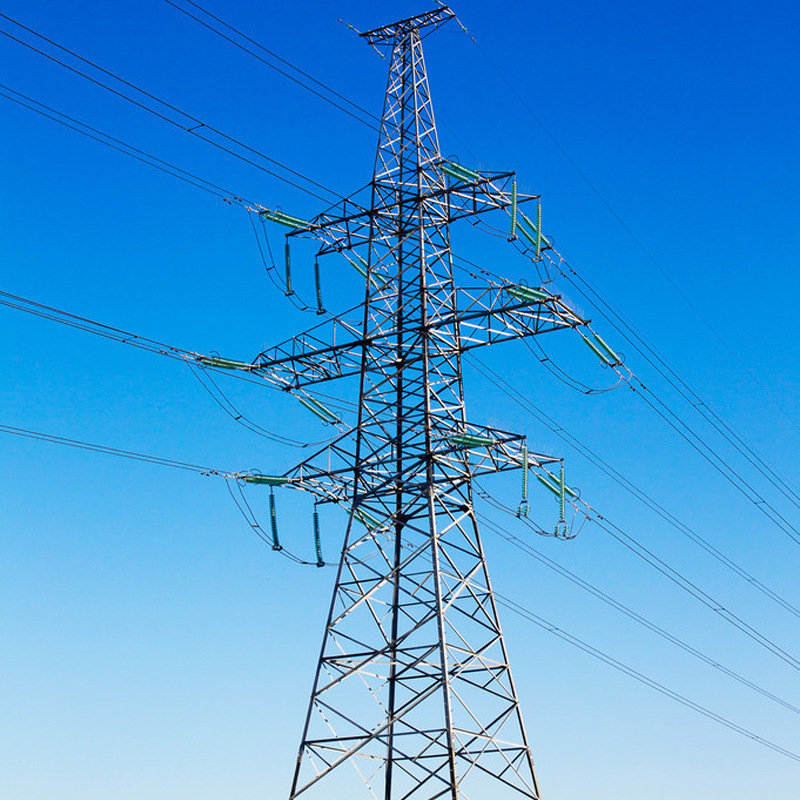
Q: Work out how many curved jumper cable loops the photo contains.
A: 6